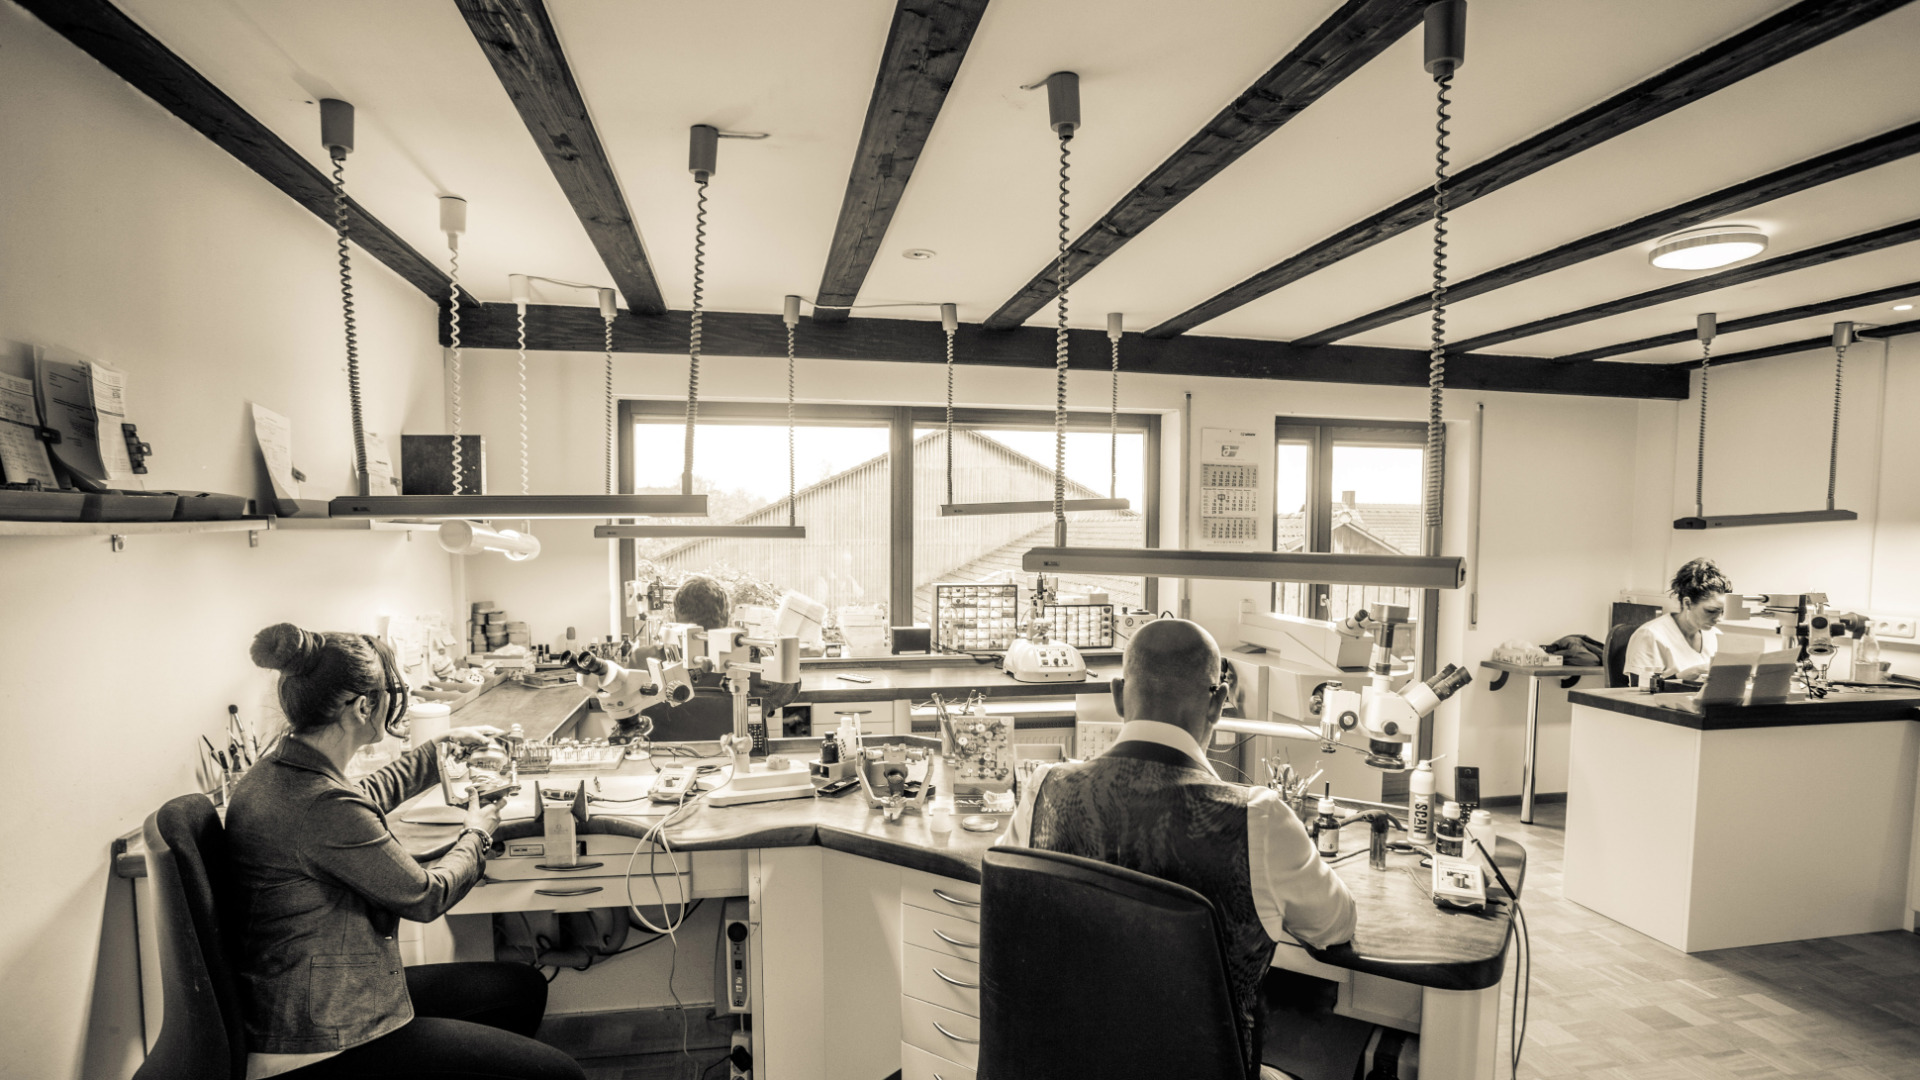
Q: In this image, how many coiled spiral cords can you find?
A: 12